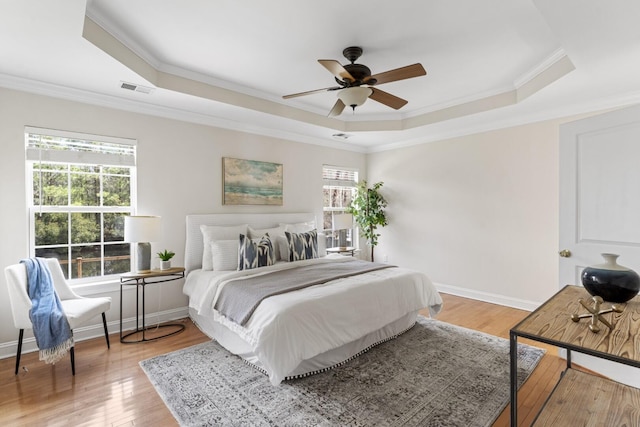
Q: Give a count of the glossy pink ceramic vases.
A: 0